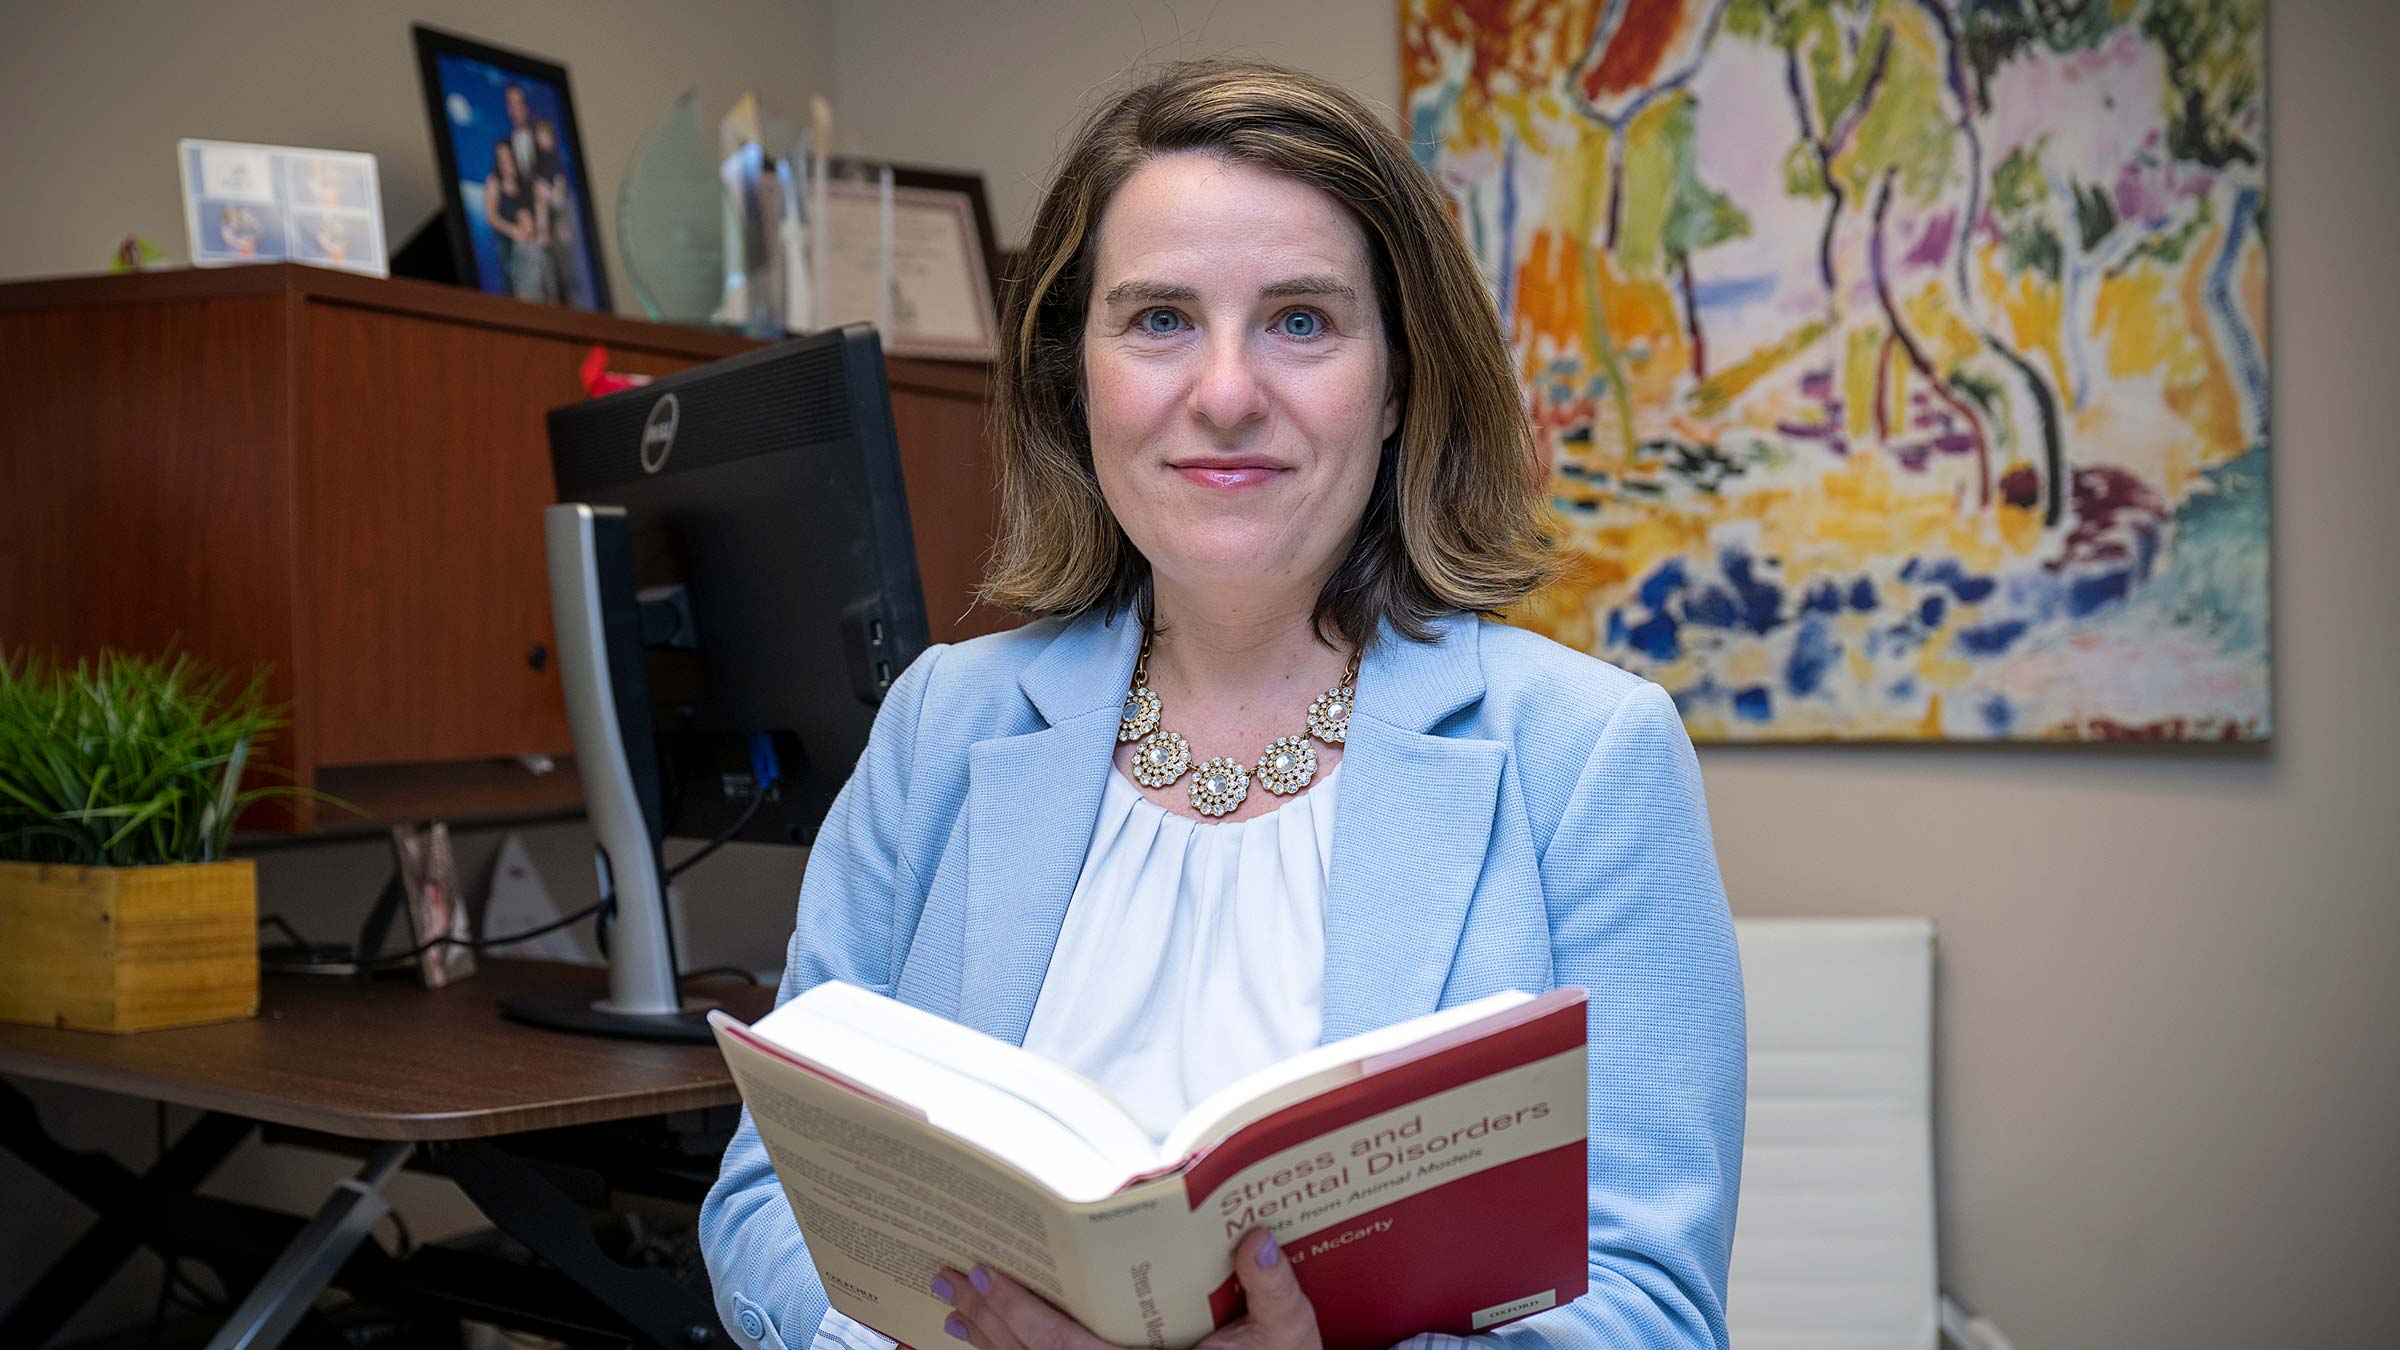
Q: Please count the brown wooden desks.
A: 1